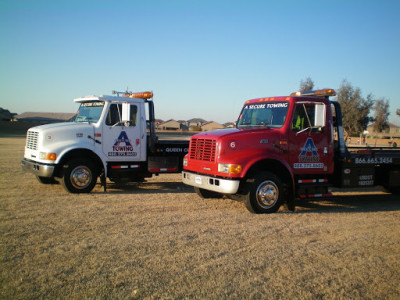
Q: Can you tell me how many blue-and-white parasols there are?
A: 0